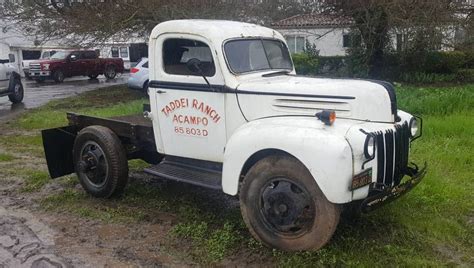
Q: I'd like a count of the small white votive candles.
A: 0